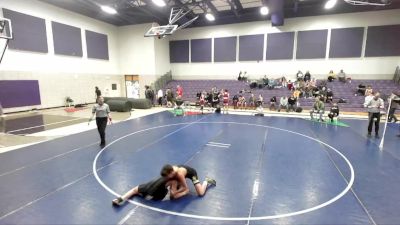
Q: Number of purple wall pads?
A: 12